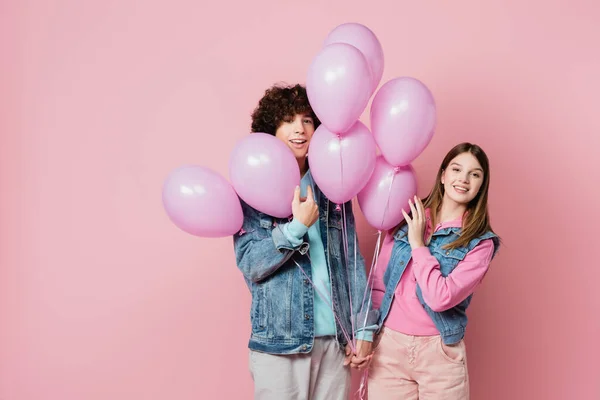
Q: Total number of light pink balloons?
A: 7